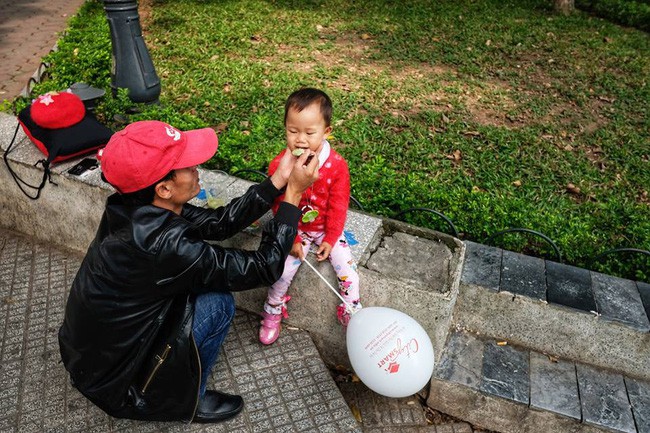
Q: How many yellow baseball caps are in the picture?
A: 0